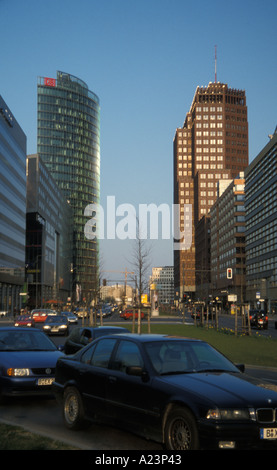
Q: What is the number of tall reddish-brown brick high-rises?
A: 1